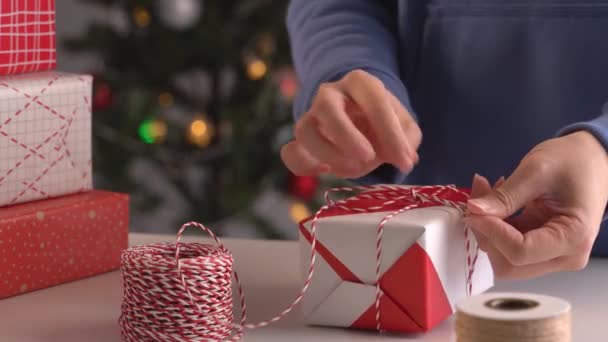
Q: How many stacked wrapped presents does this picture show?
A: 3